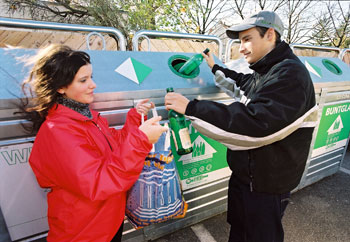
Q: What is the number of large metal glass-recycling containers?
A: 2